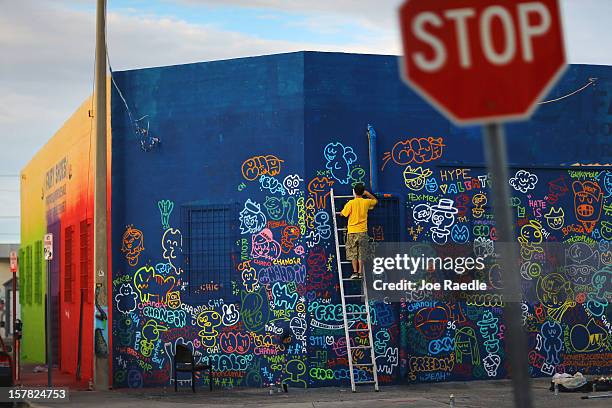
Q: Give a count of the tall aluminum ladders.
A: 1